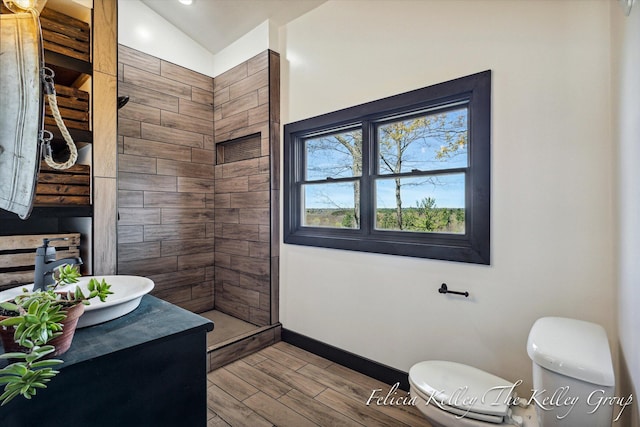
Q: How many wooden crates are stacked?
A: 4